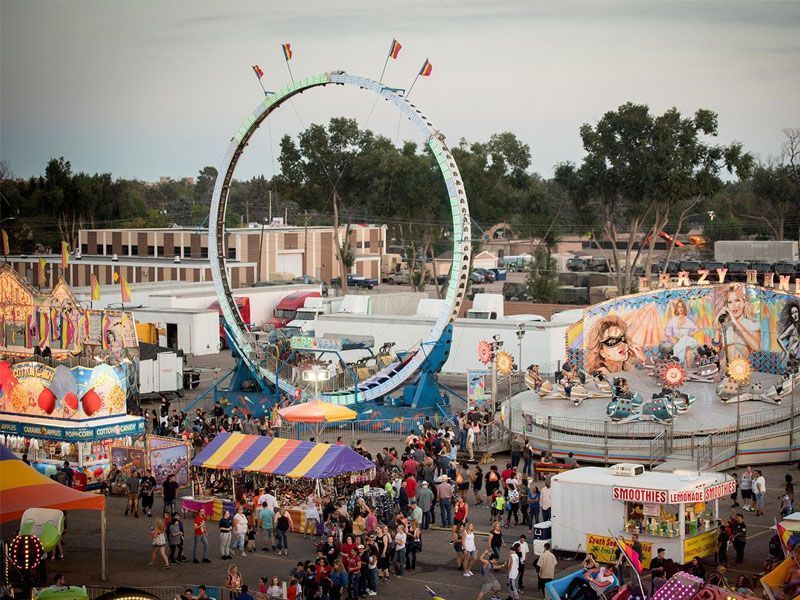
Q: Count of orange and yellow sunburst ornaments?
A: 2